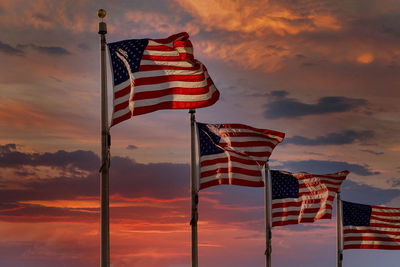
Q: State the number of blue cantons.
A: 4